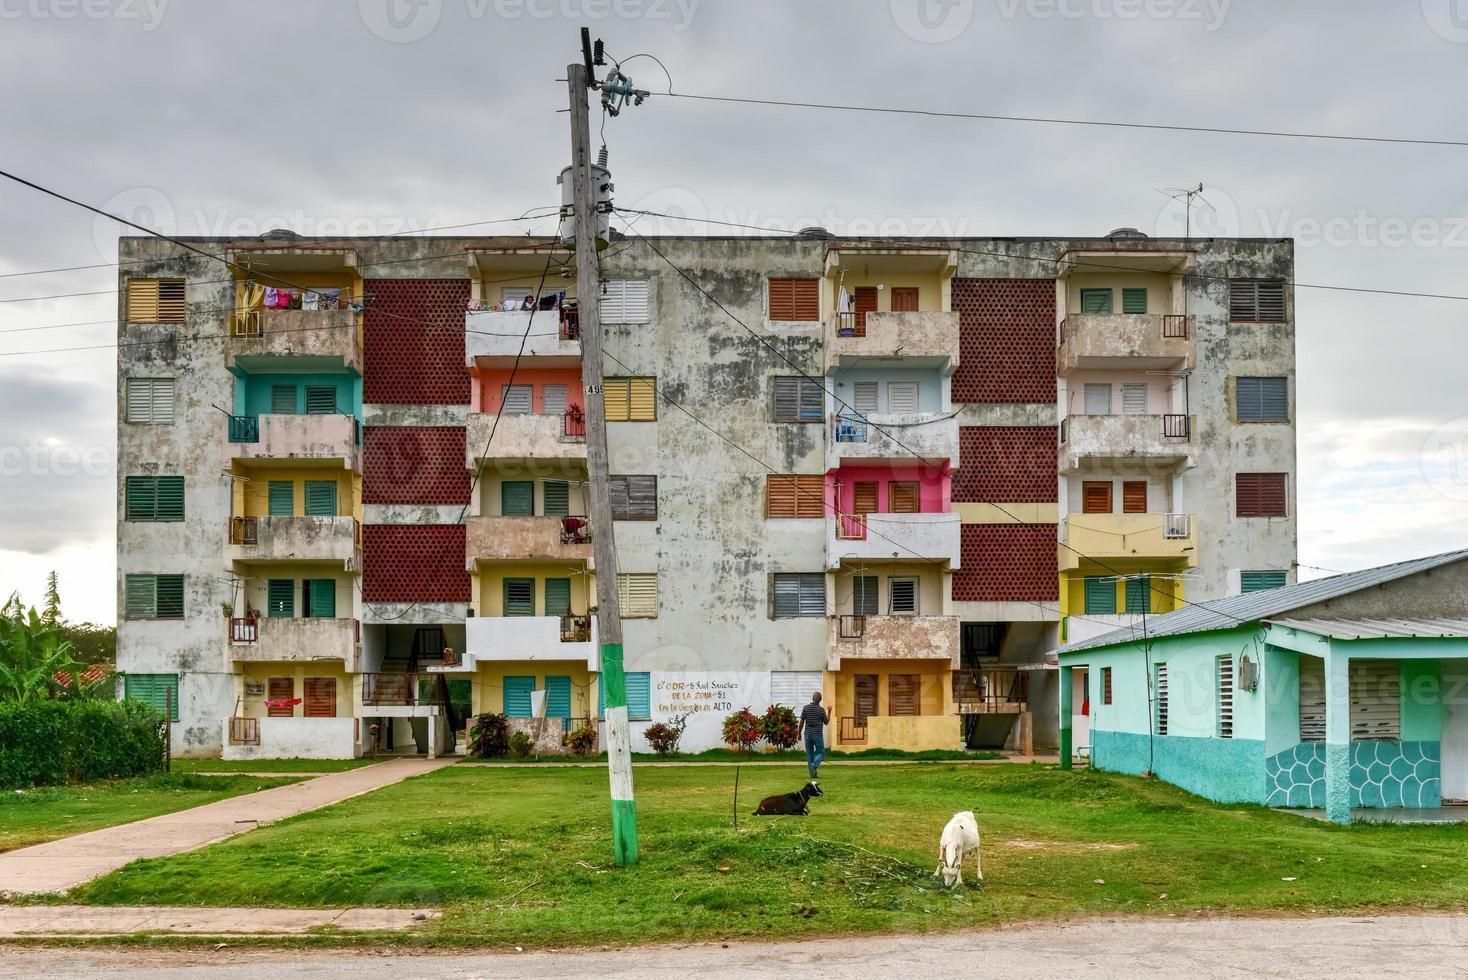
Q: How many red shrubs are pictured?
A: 5